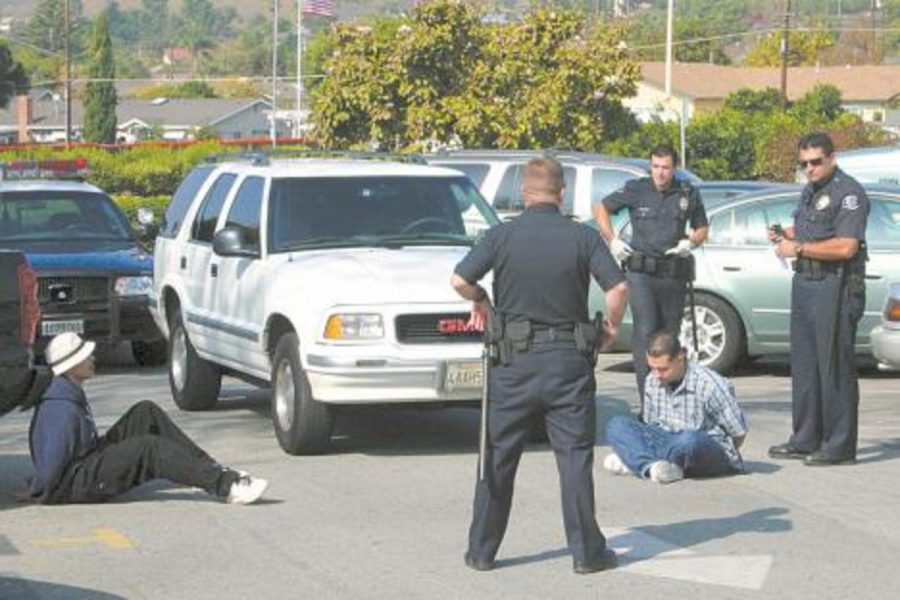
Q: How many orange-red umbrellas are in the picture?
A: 0